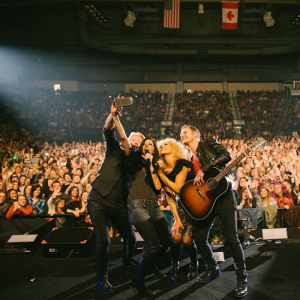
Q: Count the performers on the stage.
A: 4